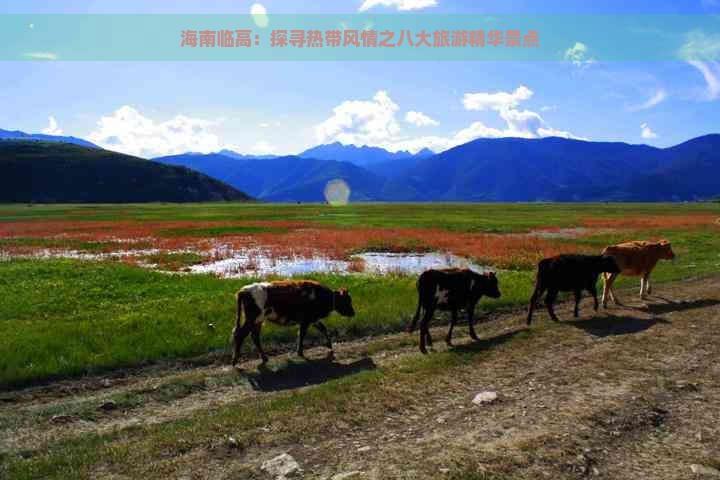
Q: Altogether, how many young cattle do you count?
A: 4